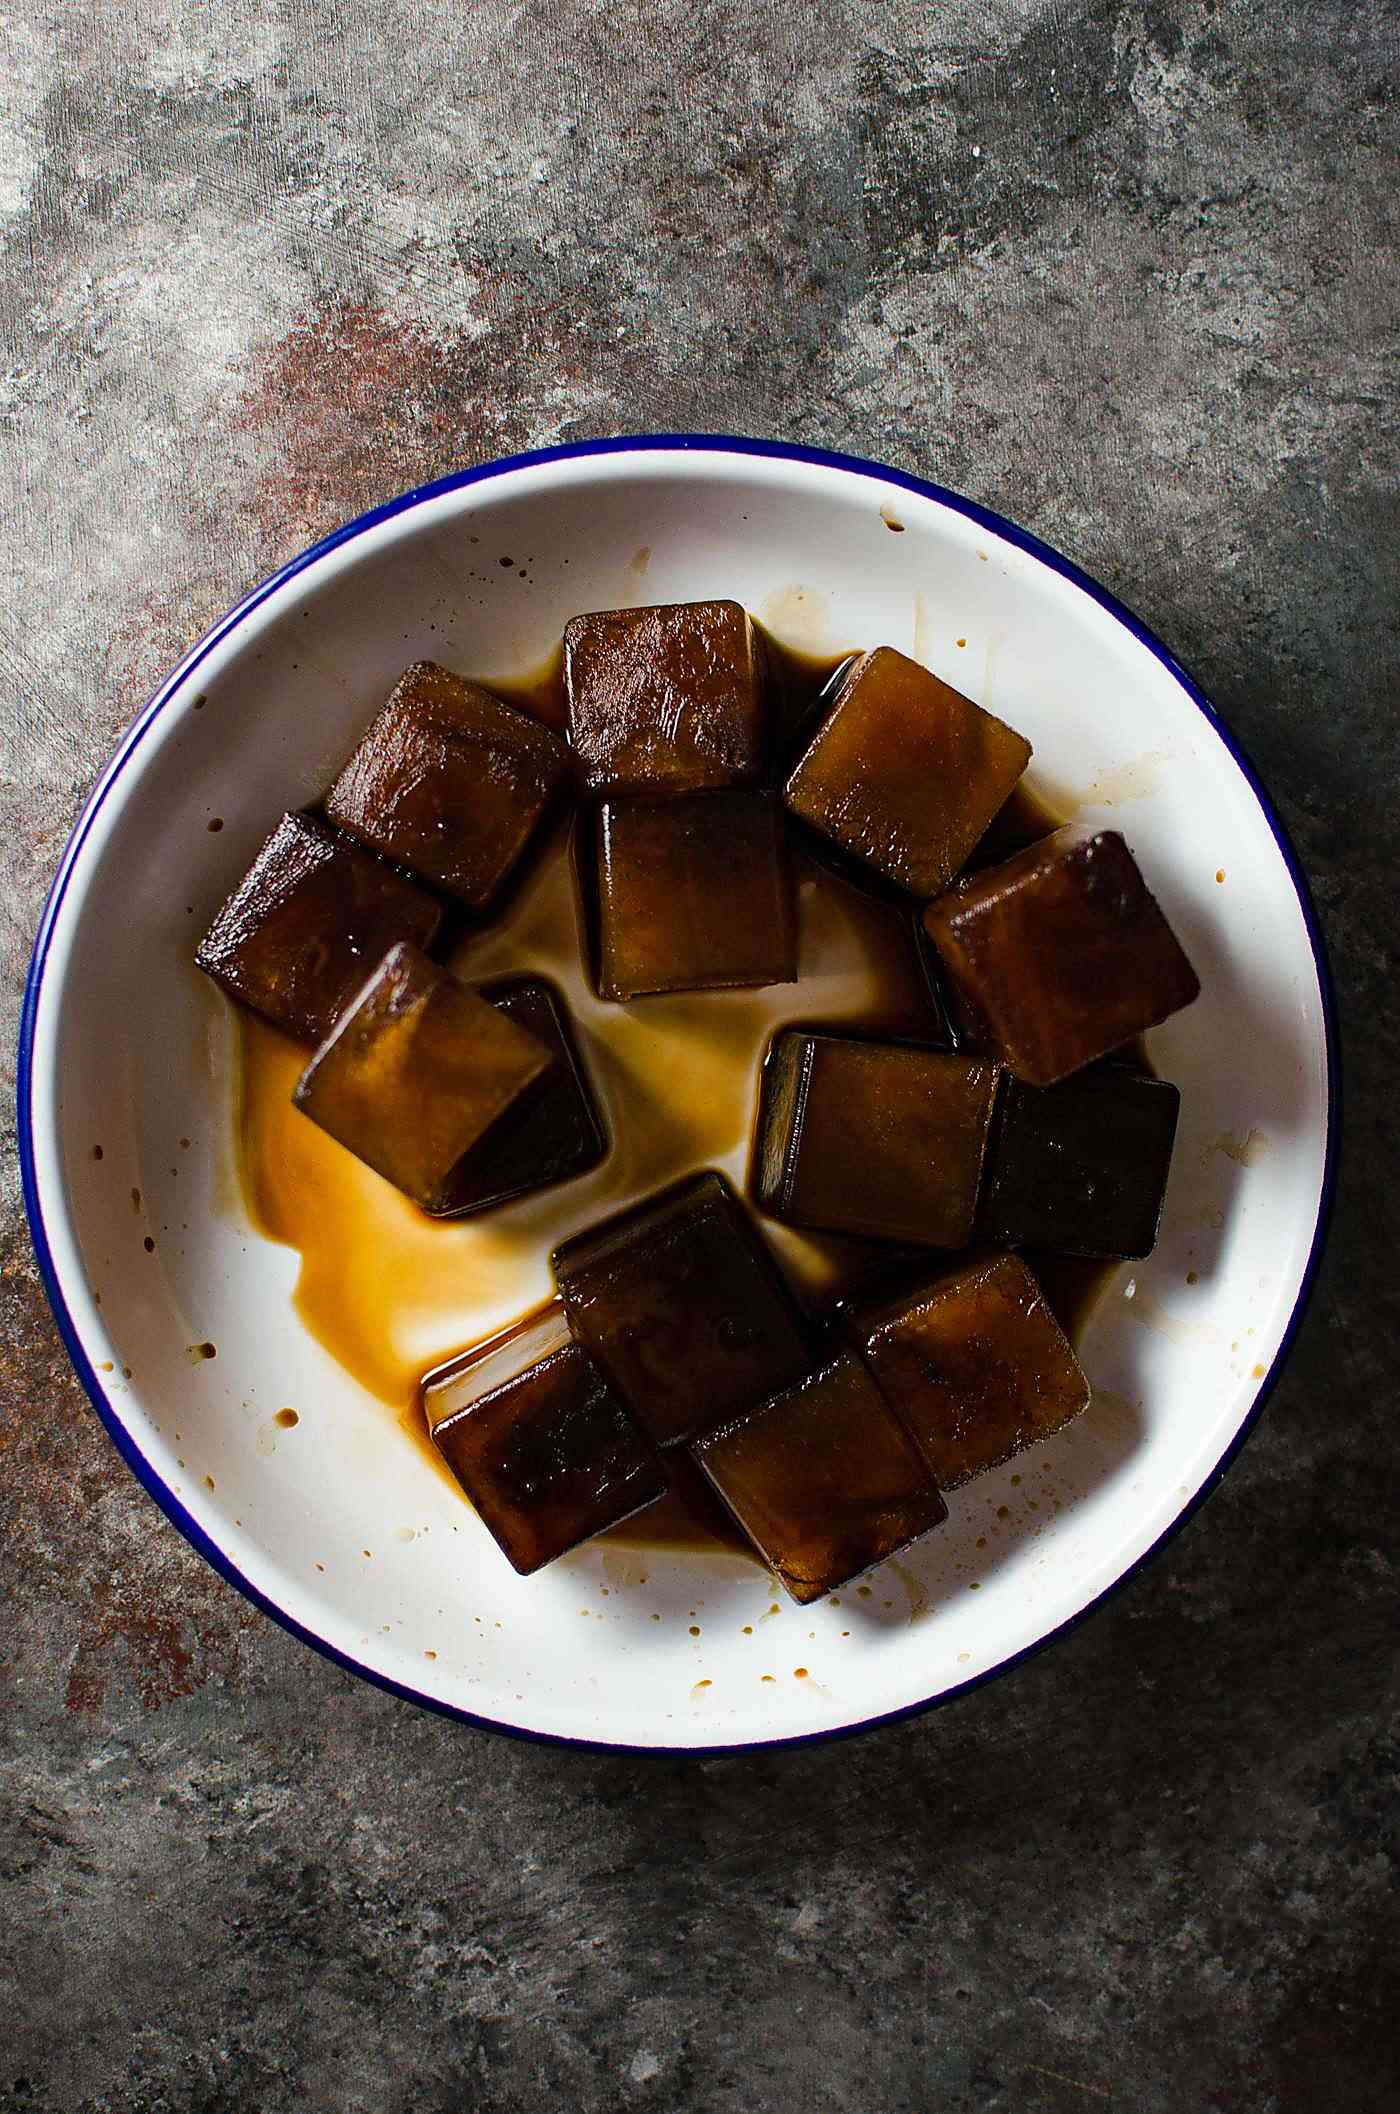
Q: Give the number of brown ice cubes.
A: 14